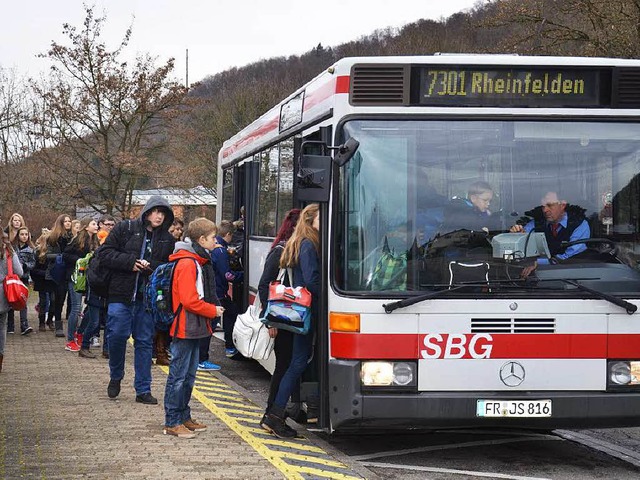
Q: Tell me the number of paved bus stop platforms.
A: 1